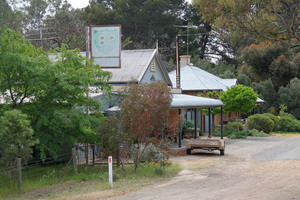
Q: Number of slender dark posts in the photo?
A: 4